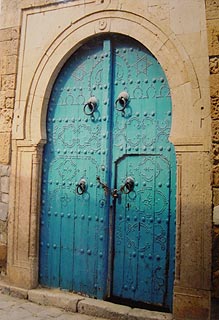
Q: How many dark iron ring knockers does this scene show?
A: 4